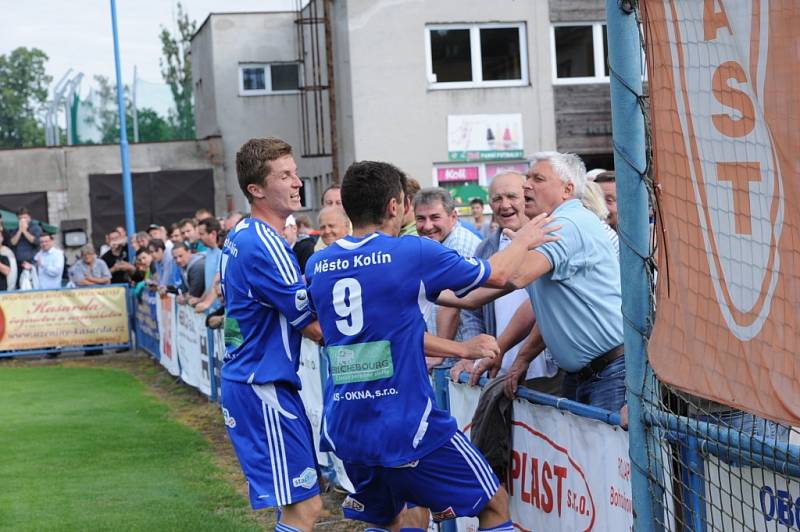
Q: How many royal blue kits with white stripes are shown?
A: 2